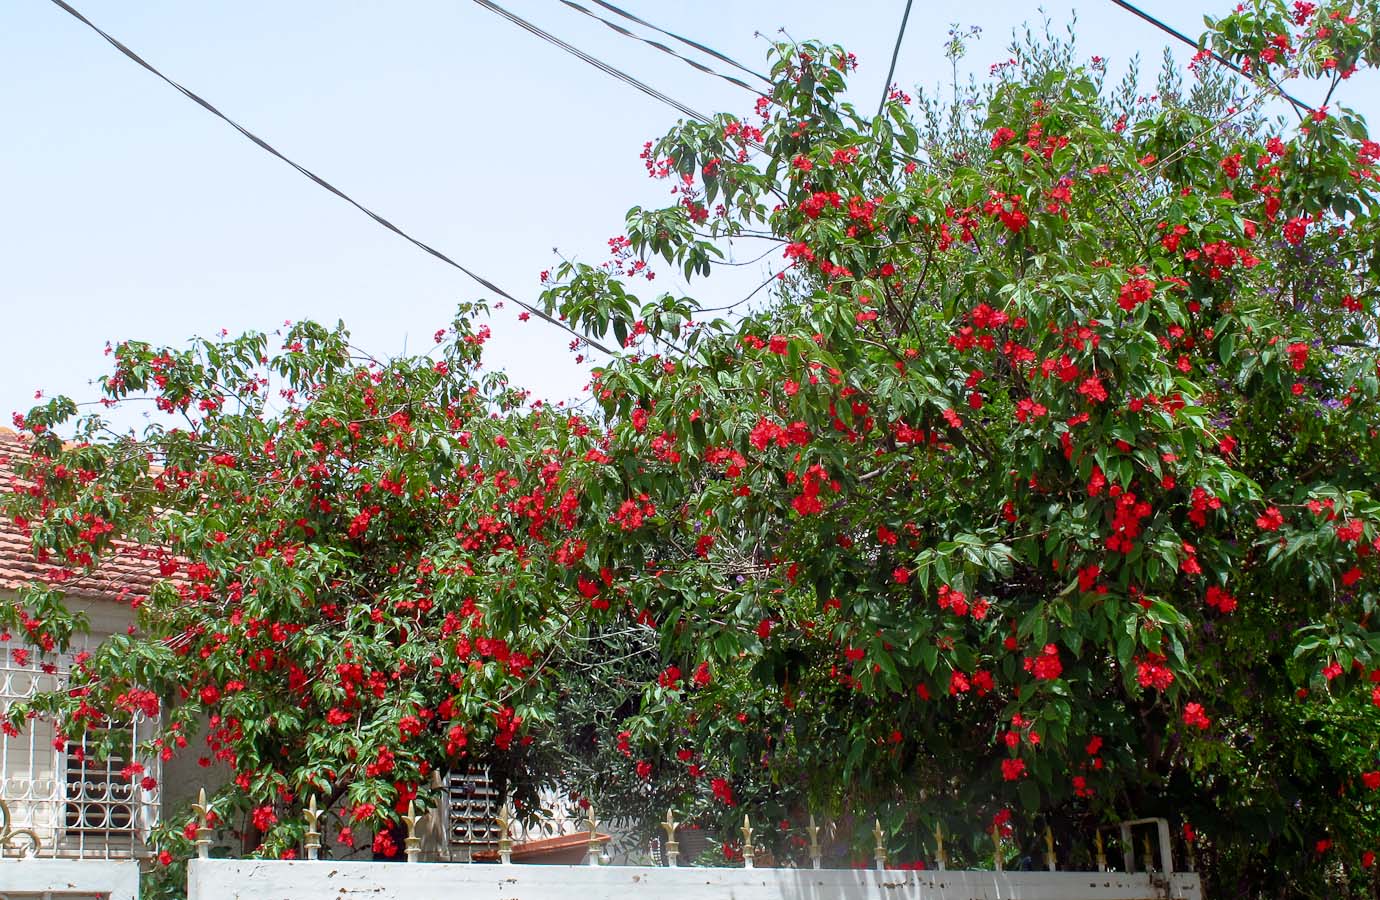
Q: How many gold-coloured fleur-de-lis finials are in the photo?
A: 15